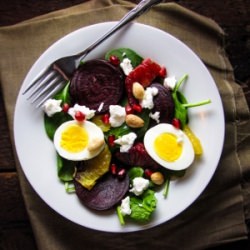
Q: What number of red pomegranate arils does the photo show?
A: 12